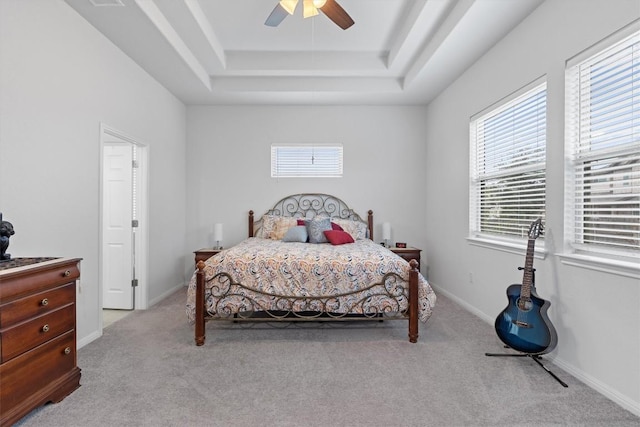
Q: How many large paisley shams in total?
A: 2